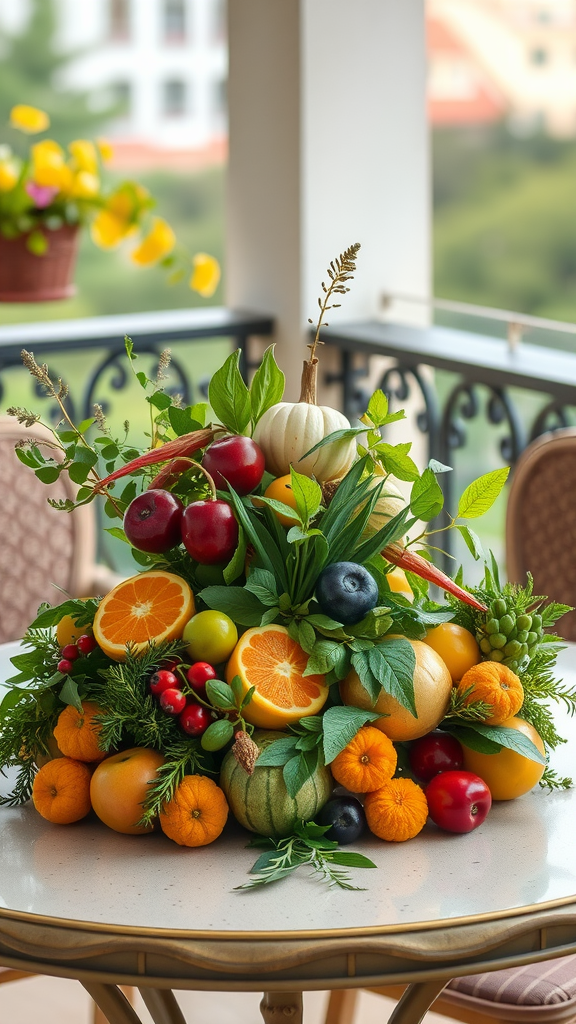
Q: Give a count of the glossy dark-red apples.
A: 5